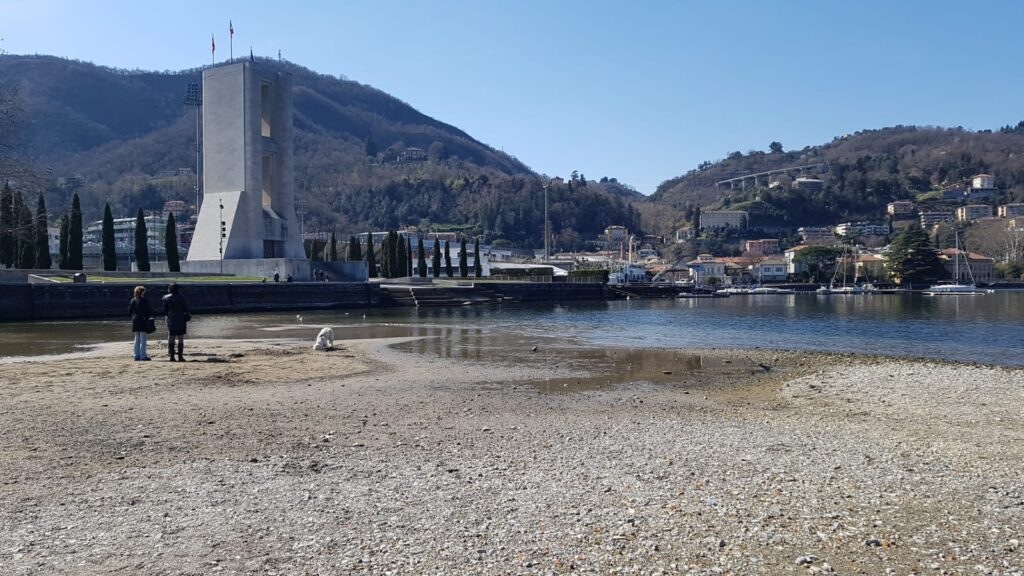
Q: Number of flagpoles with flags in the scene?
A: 3